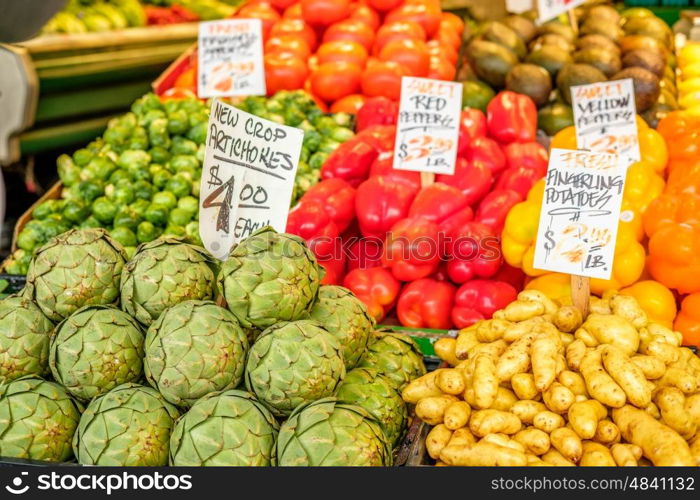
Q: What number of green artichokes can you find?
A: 14